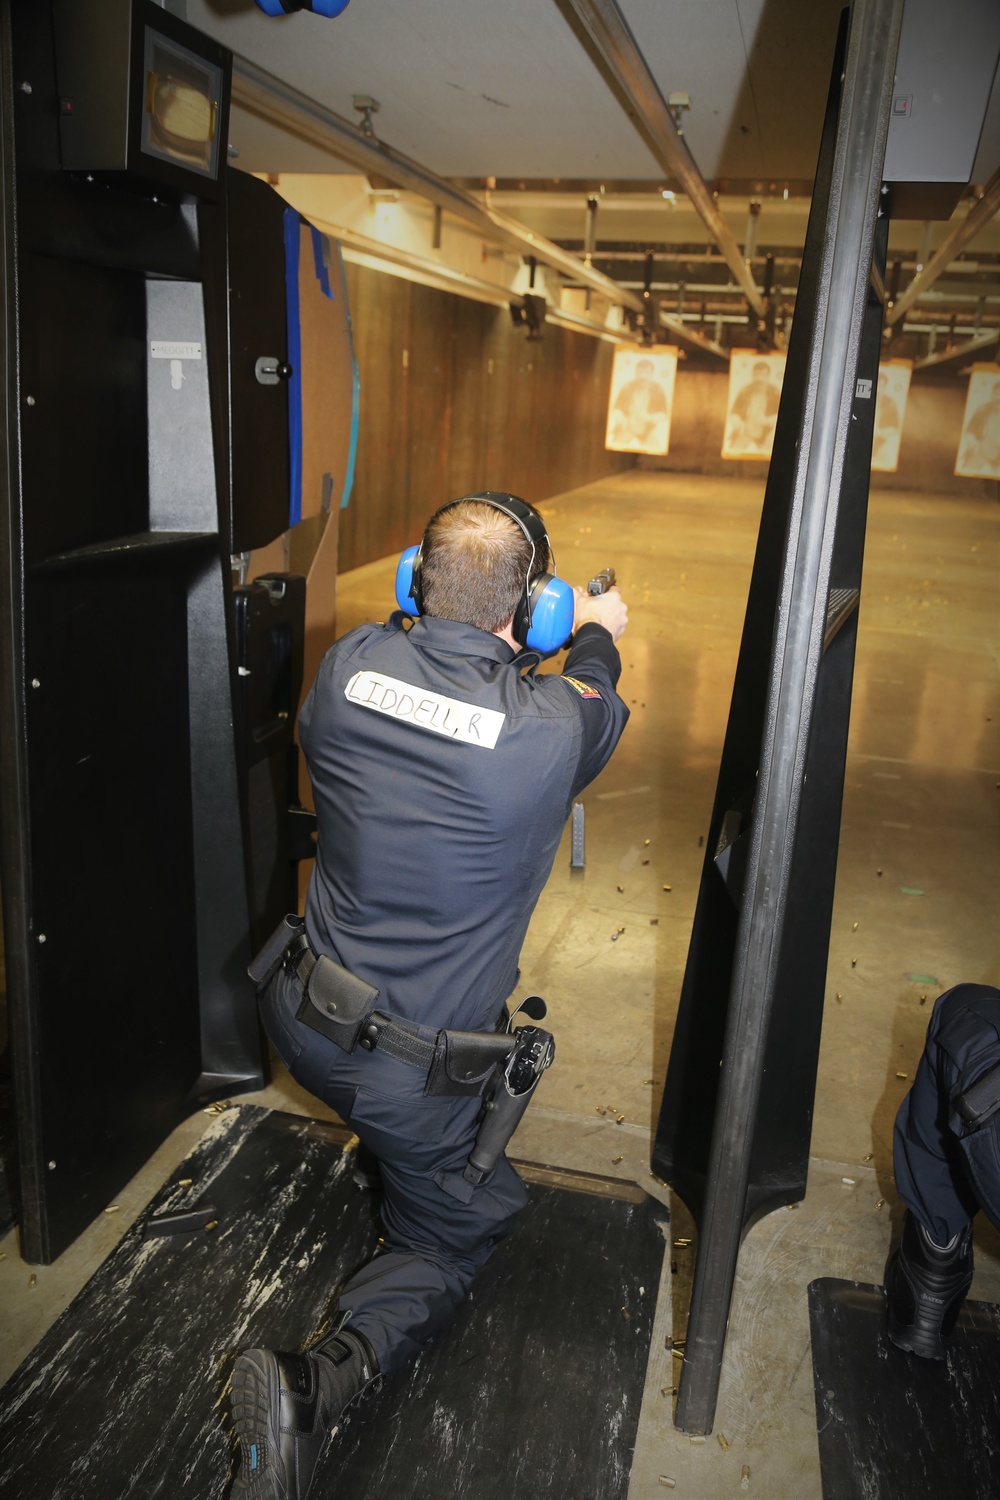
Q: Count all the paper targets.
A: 4